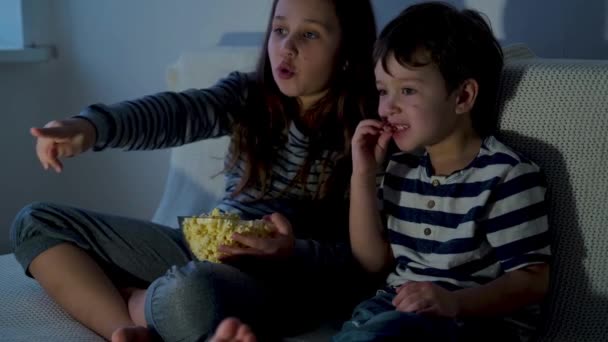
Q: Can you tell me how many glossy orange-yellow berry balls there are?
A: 0